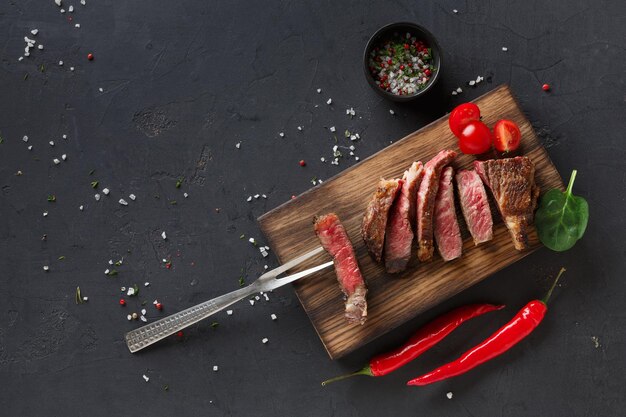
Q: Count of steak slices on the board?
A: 7